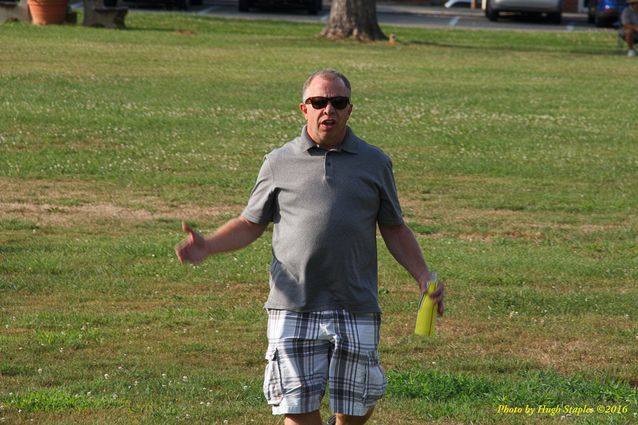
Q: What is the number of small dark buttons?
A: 1